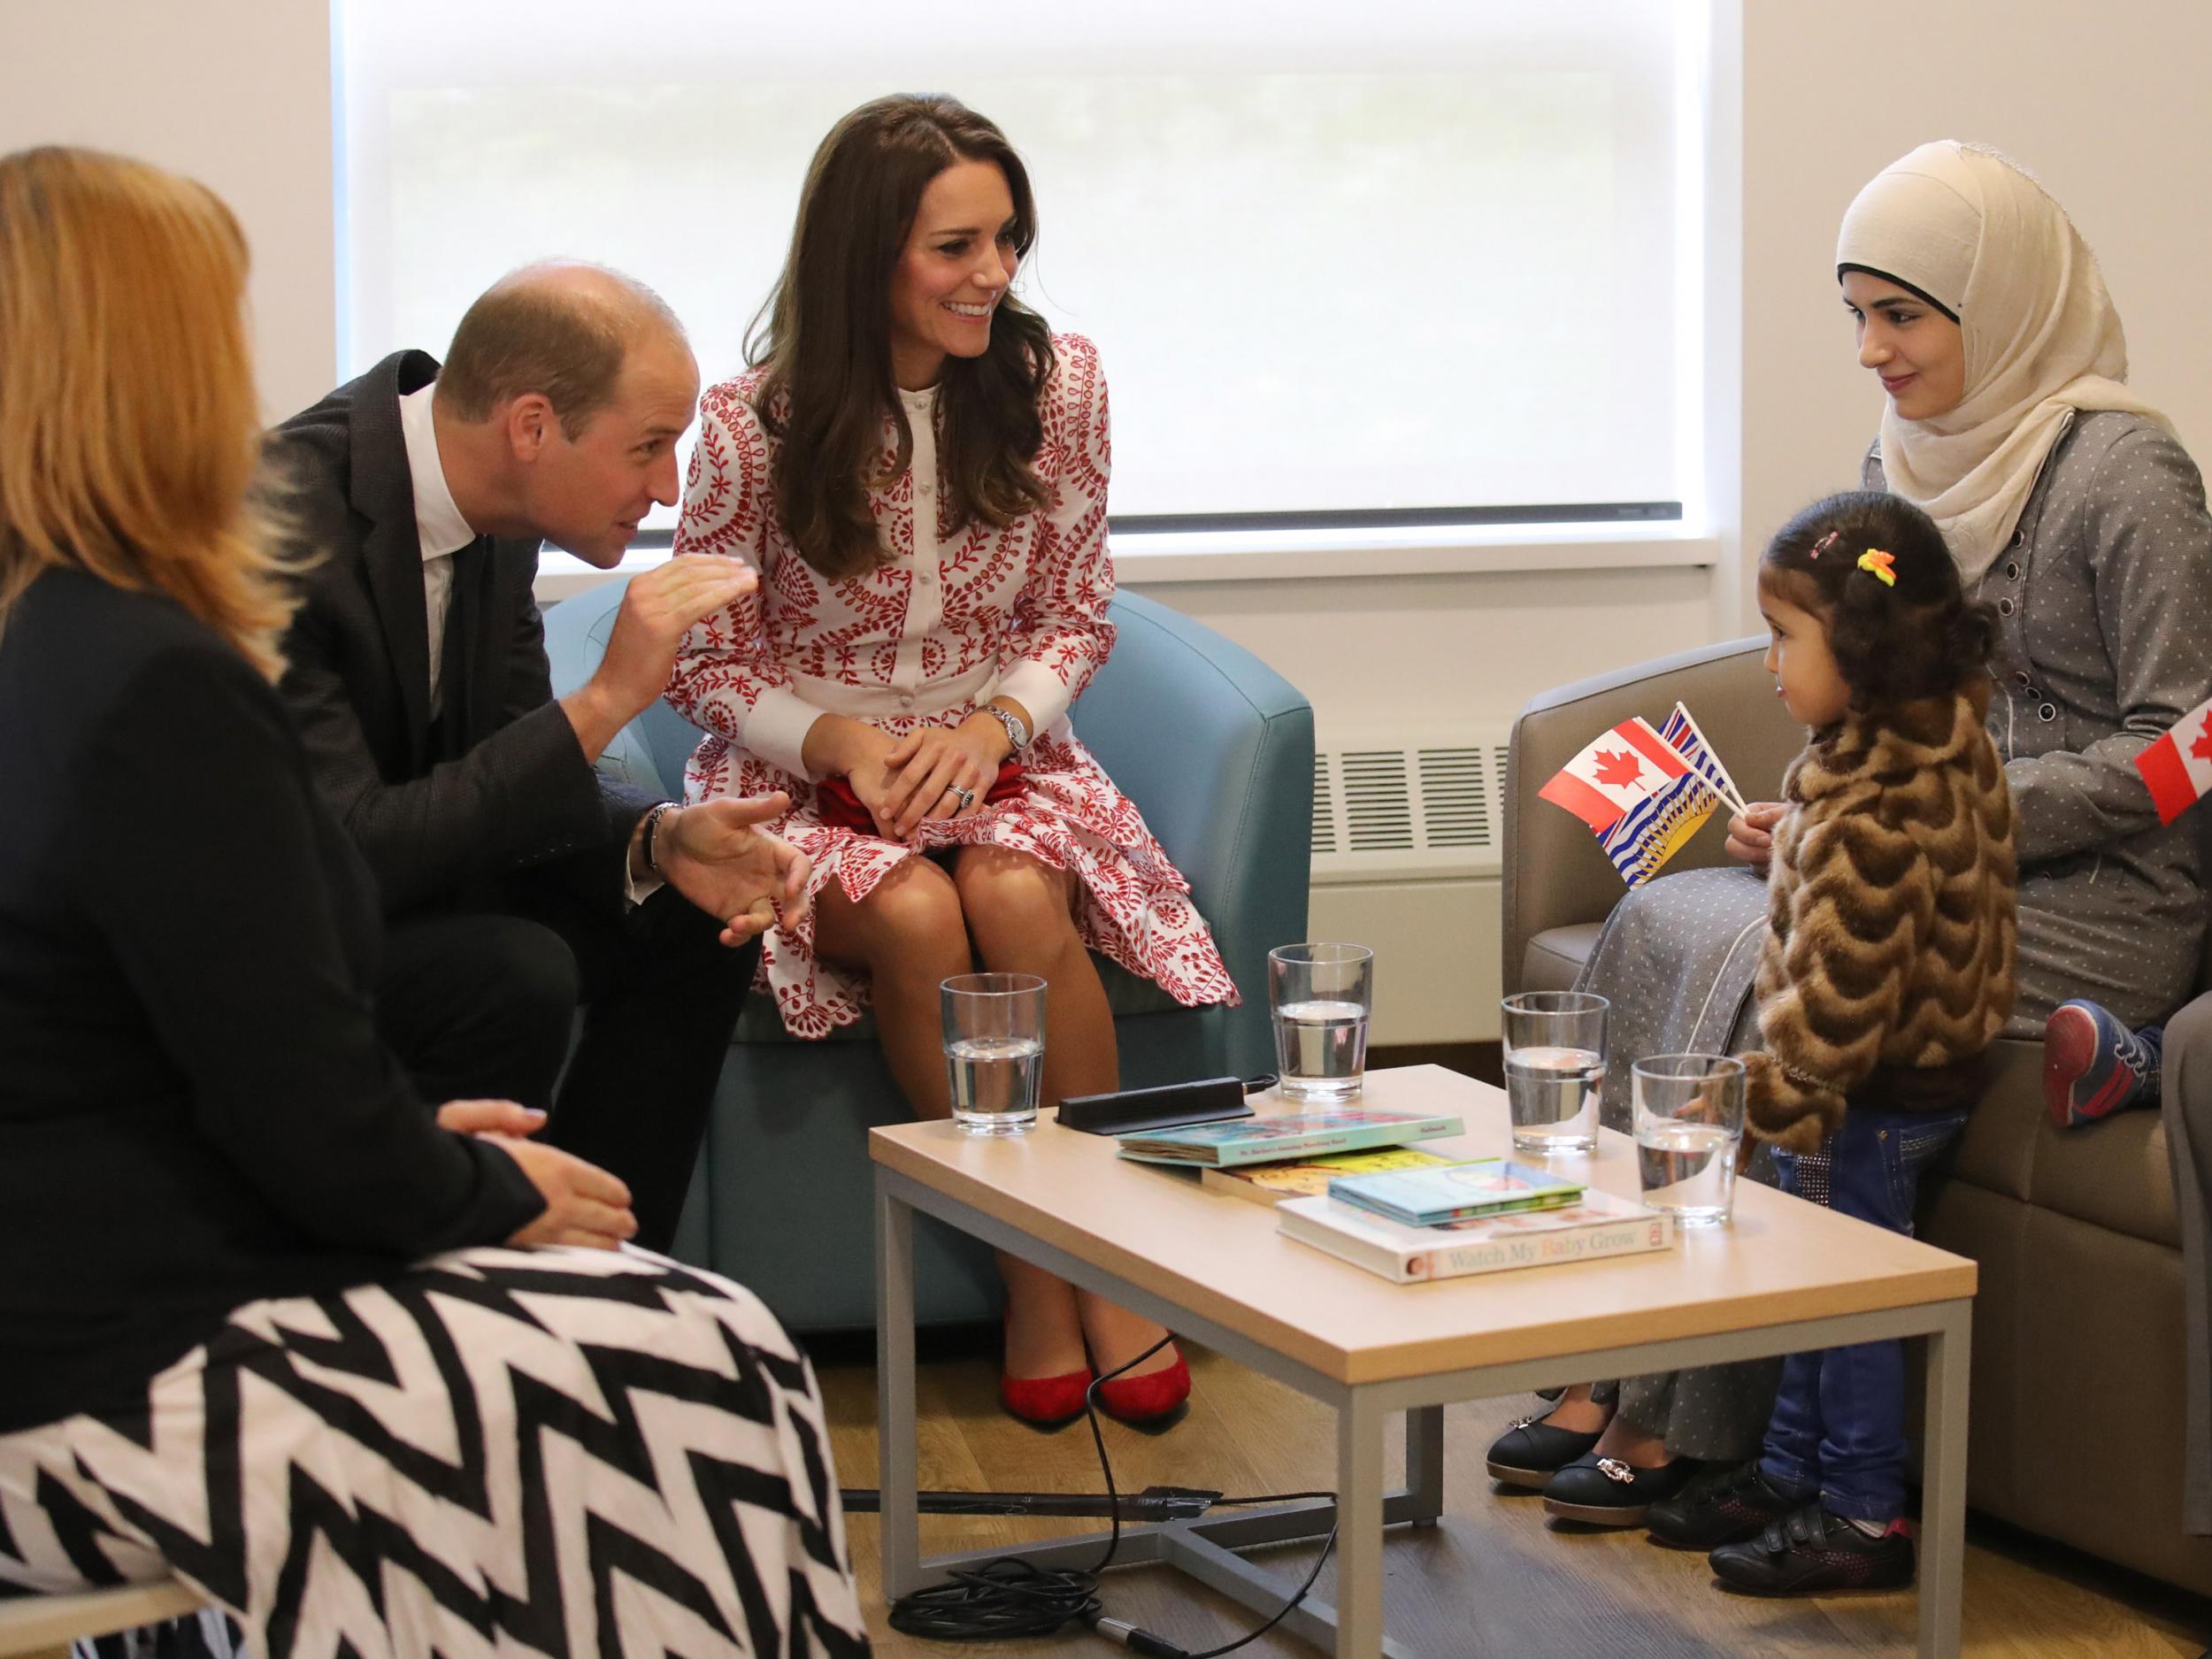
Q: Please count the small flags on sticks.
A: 3